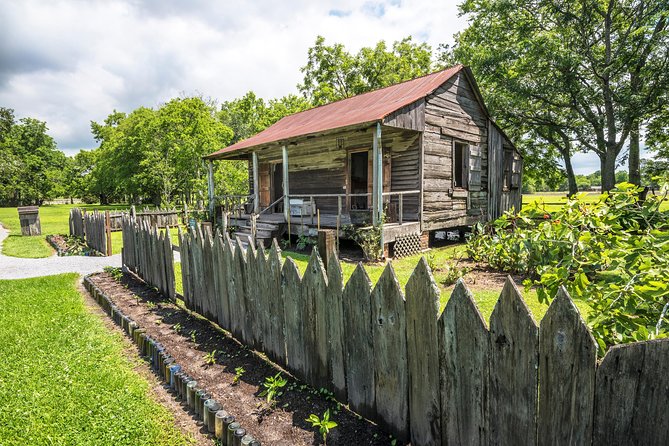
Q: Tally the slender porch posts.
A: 4